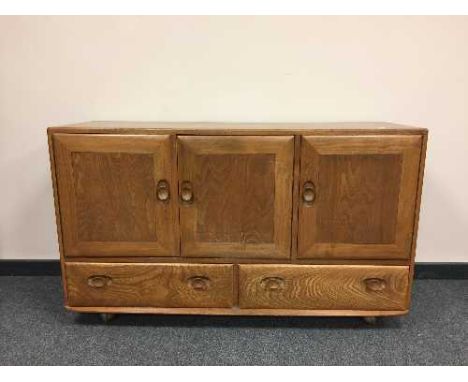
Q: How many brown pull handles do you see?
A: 7